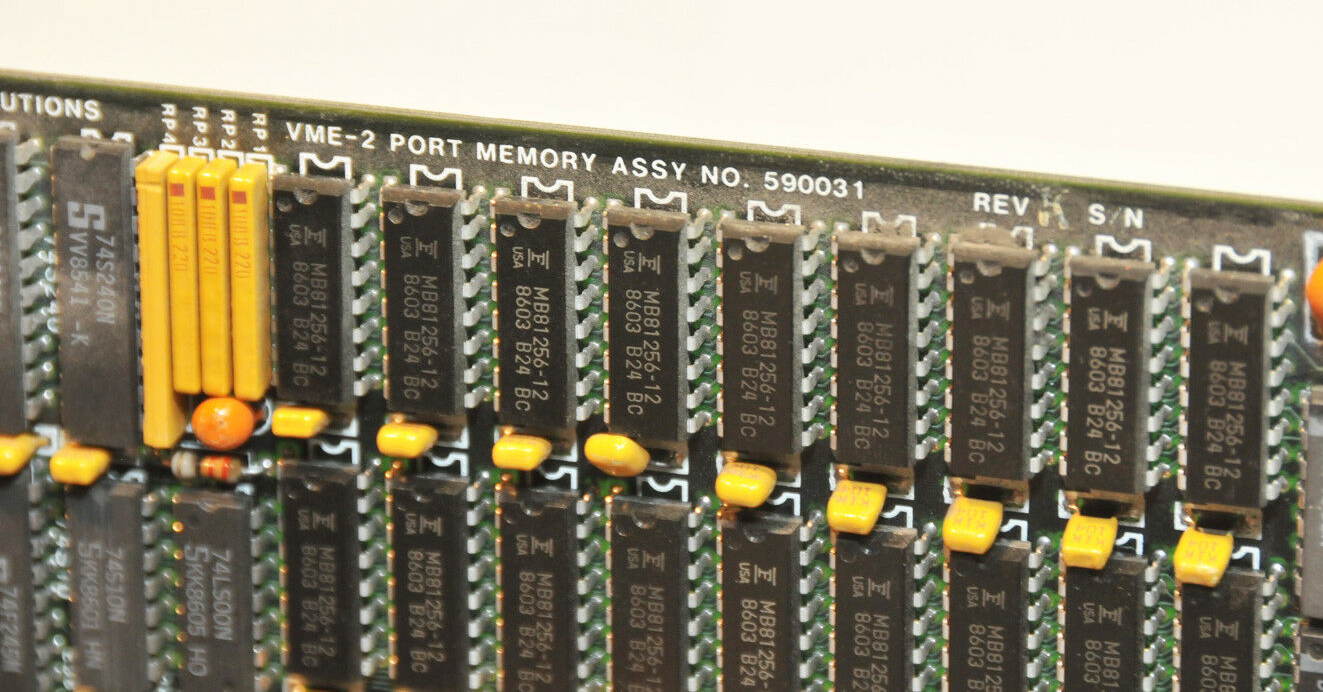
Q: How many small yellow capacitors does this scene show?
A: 11